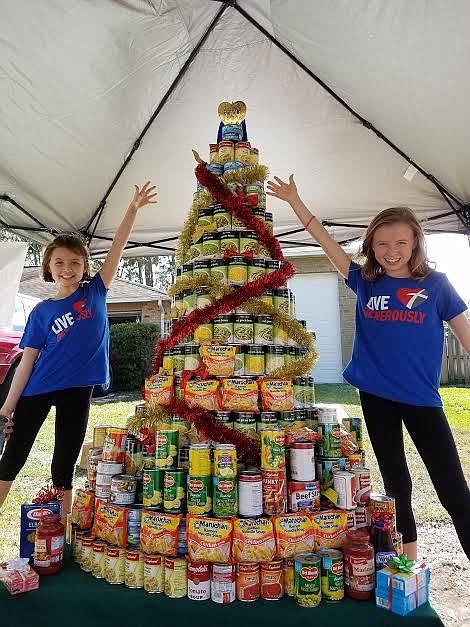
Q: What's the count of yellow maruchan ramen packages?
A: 12